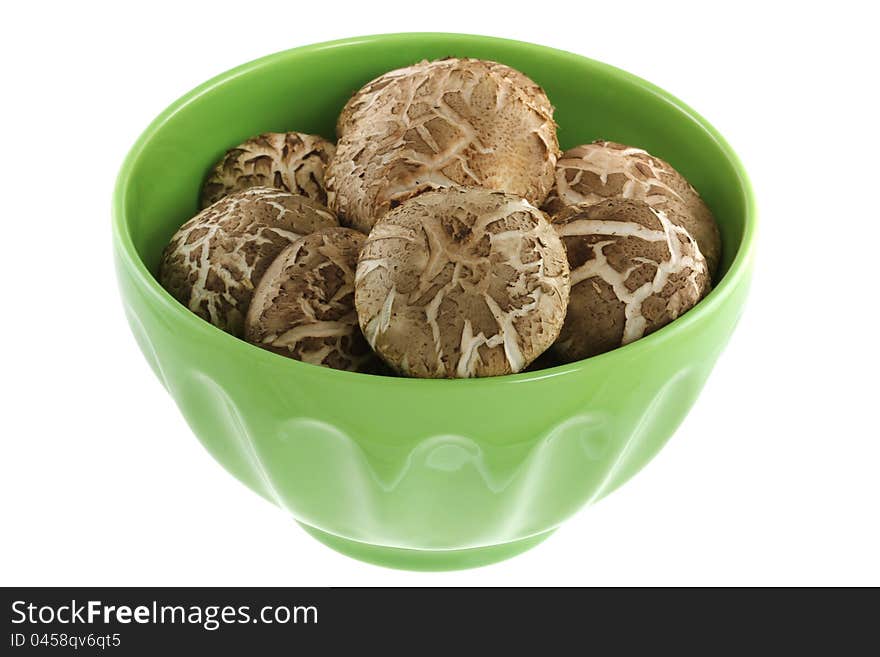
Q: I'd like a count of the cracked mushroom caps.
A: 7